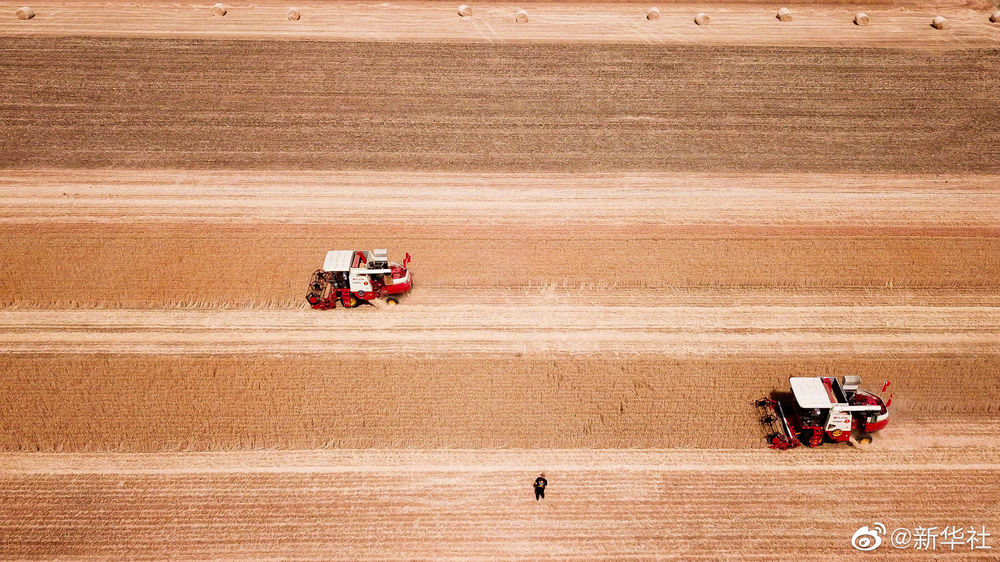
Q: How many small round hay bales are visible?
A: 11